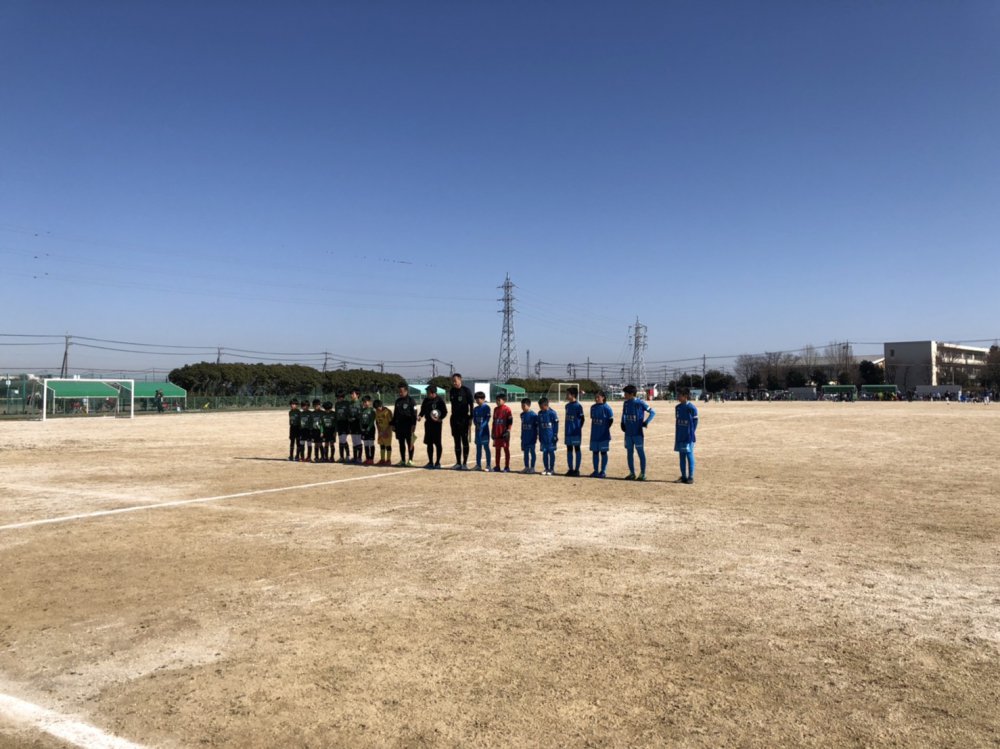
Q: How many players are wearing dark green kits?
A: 7